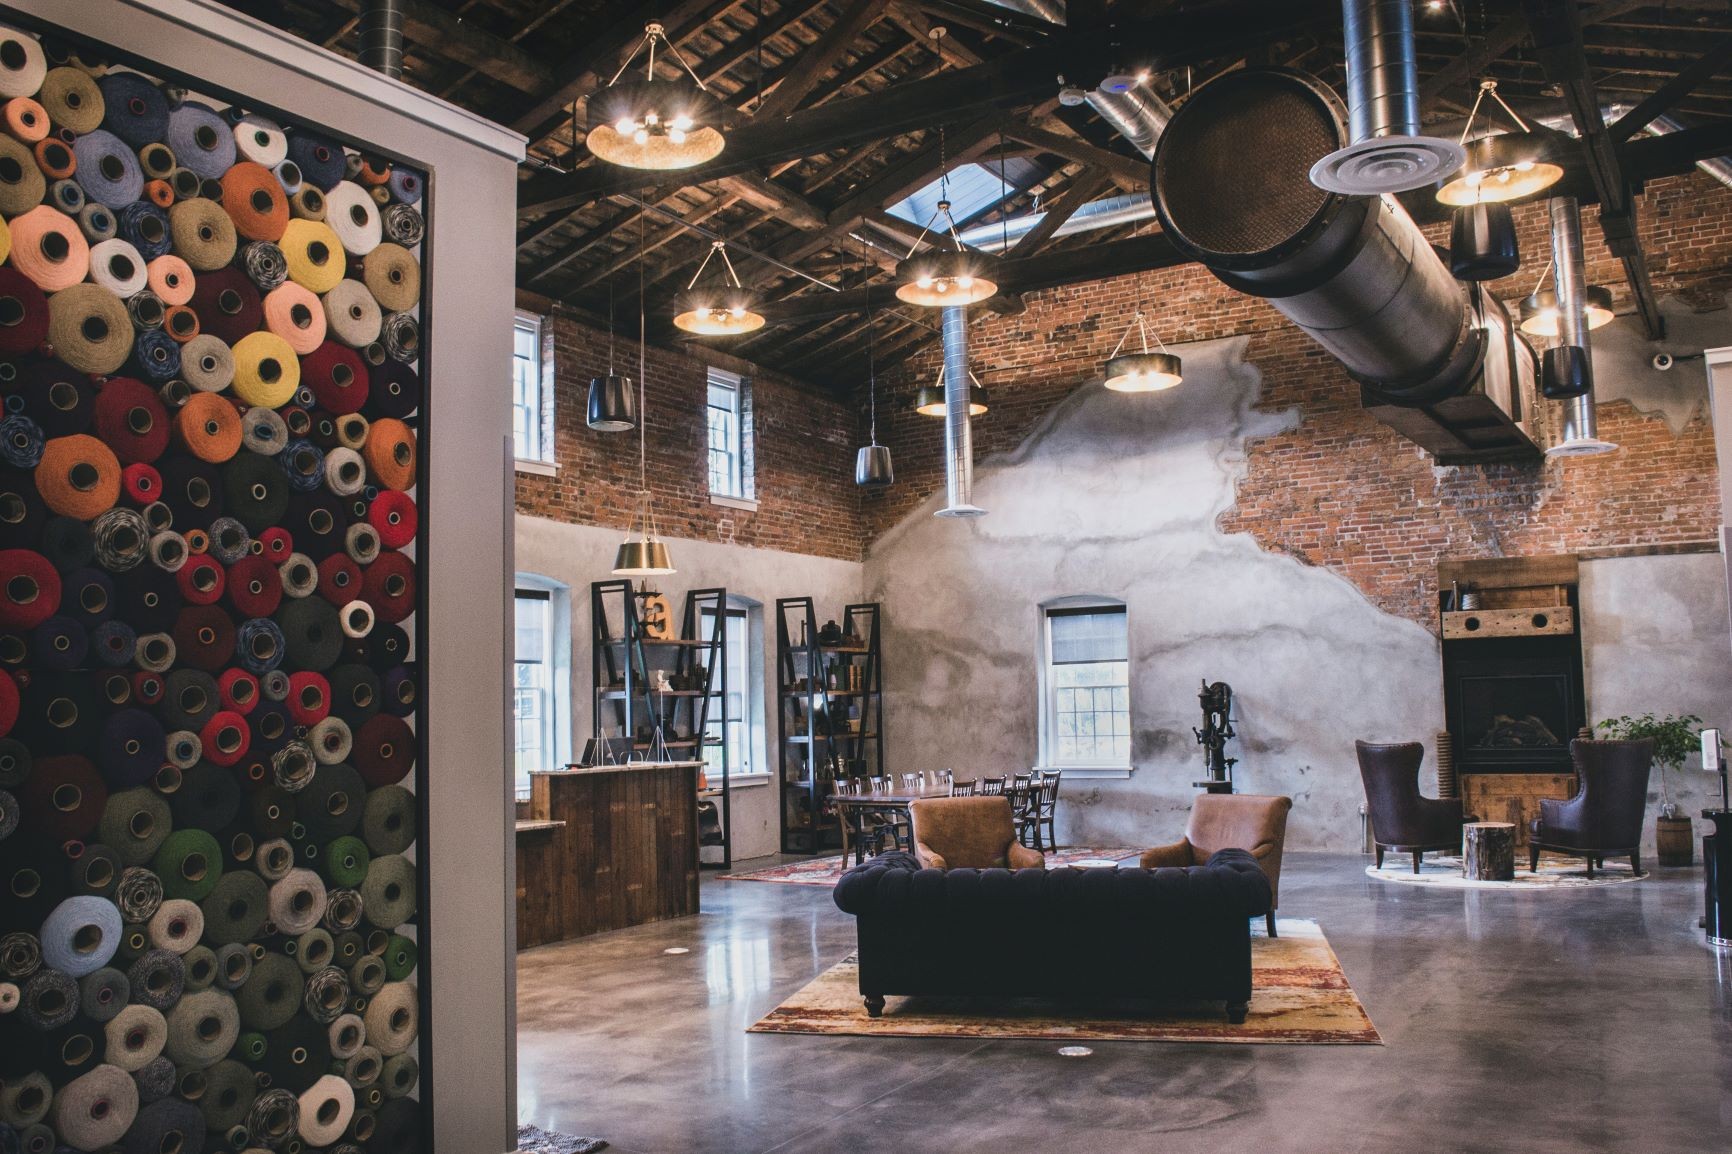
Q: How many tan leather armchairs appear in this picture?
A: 2